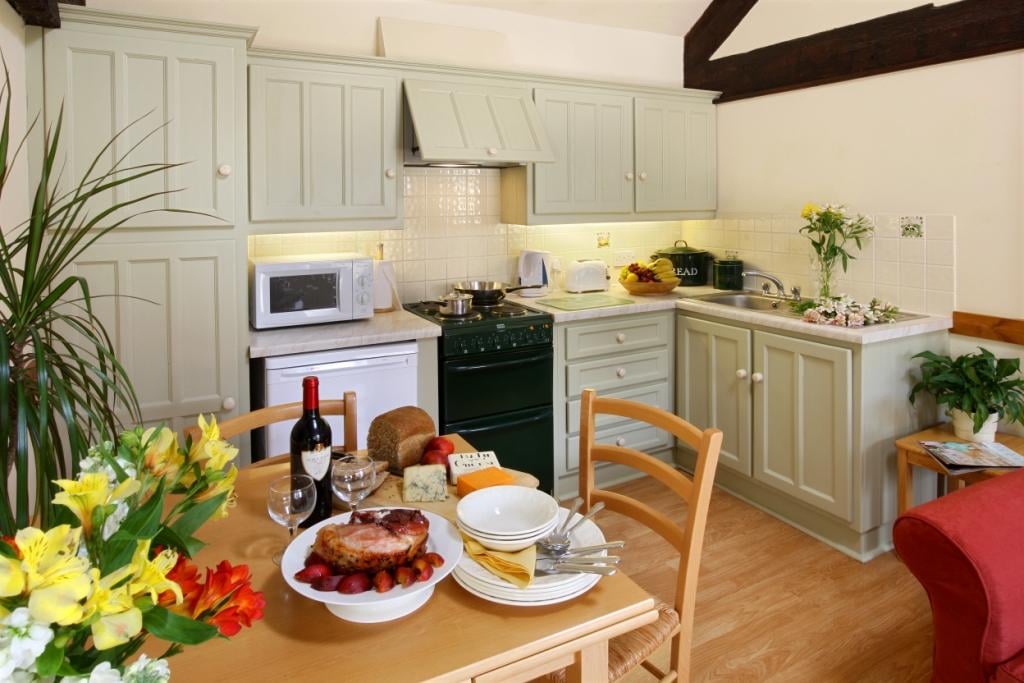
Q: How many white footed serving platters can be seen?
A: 1